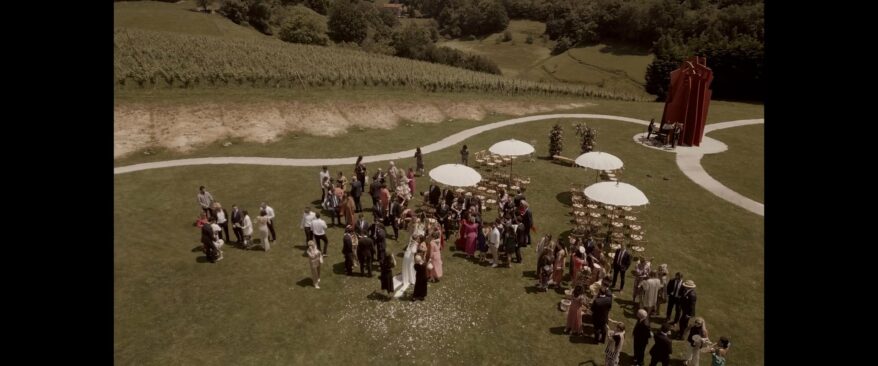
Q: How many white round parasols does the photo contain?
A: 4